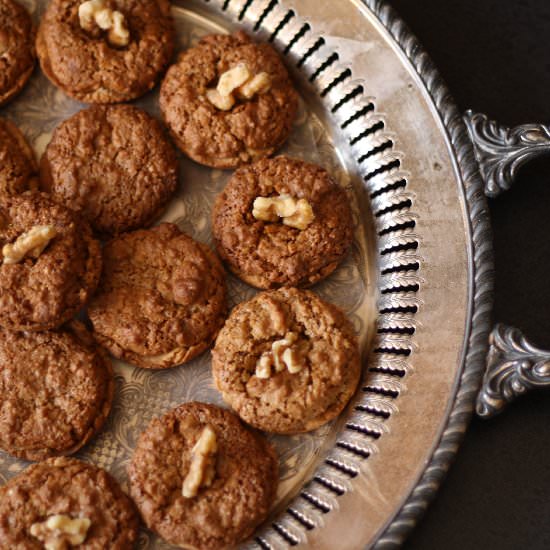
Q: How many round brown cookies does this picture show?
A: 12